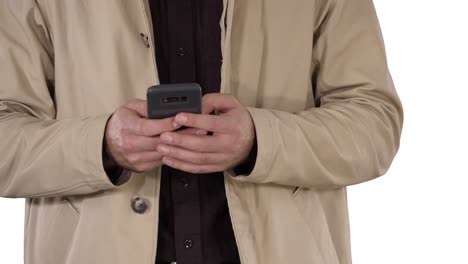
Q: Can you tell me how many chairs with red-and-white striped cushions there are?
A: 0